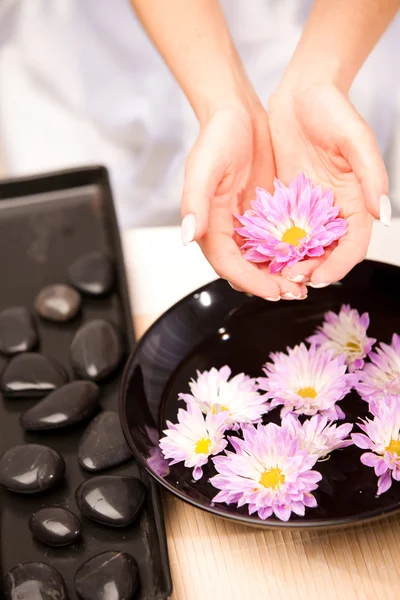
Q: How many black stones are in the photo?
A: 12